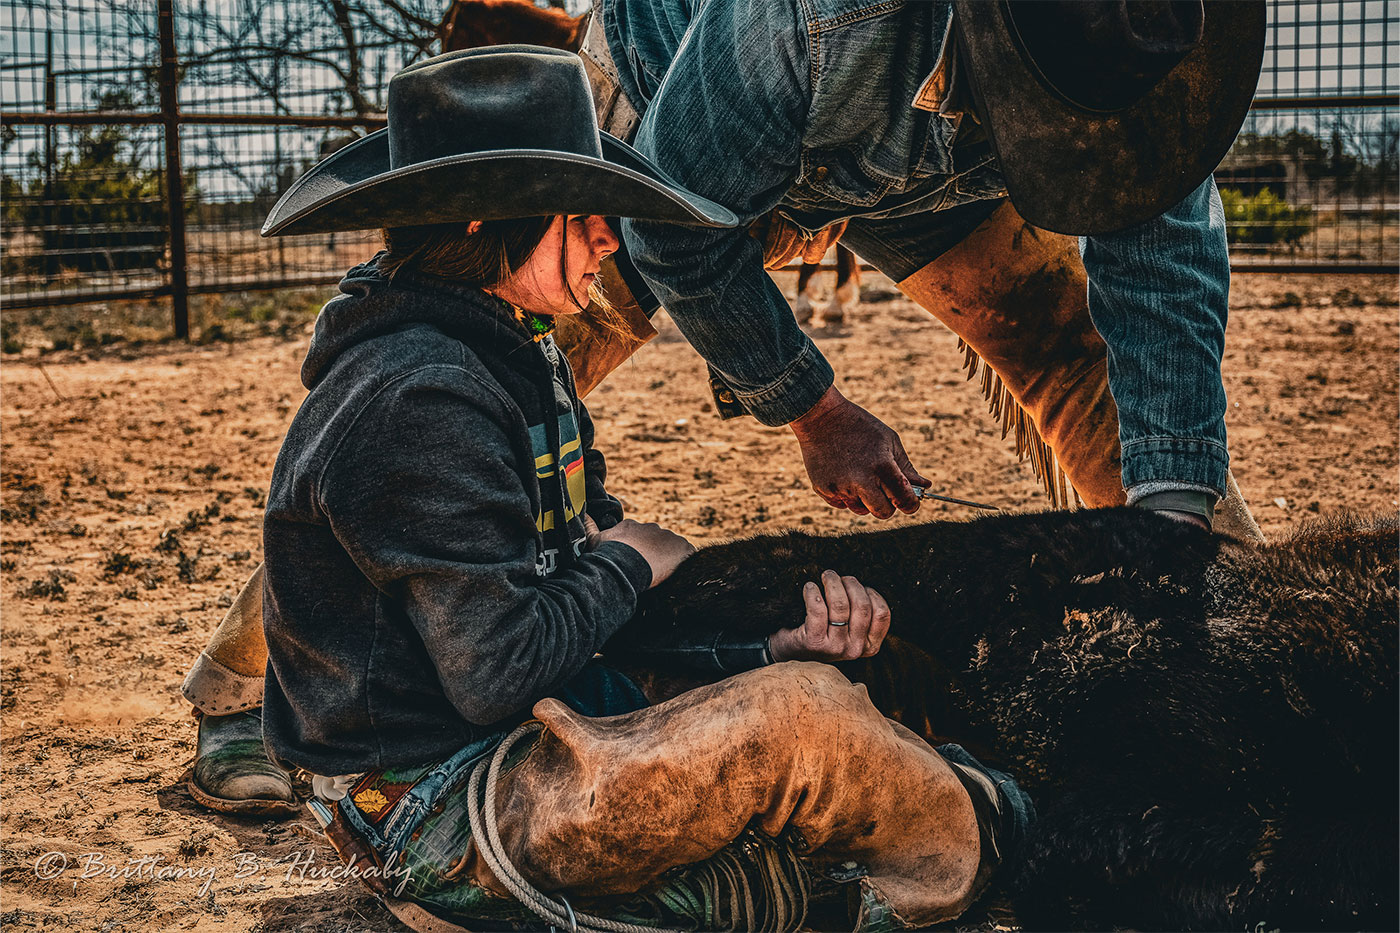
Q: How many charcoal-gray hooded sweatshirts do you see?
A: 1